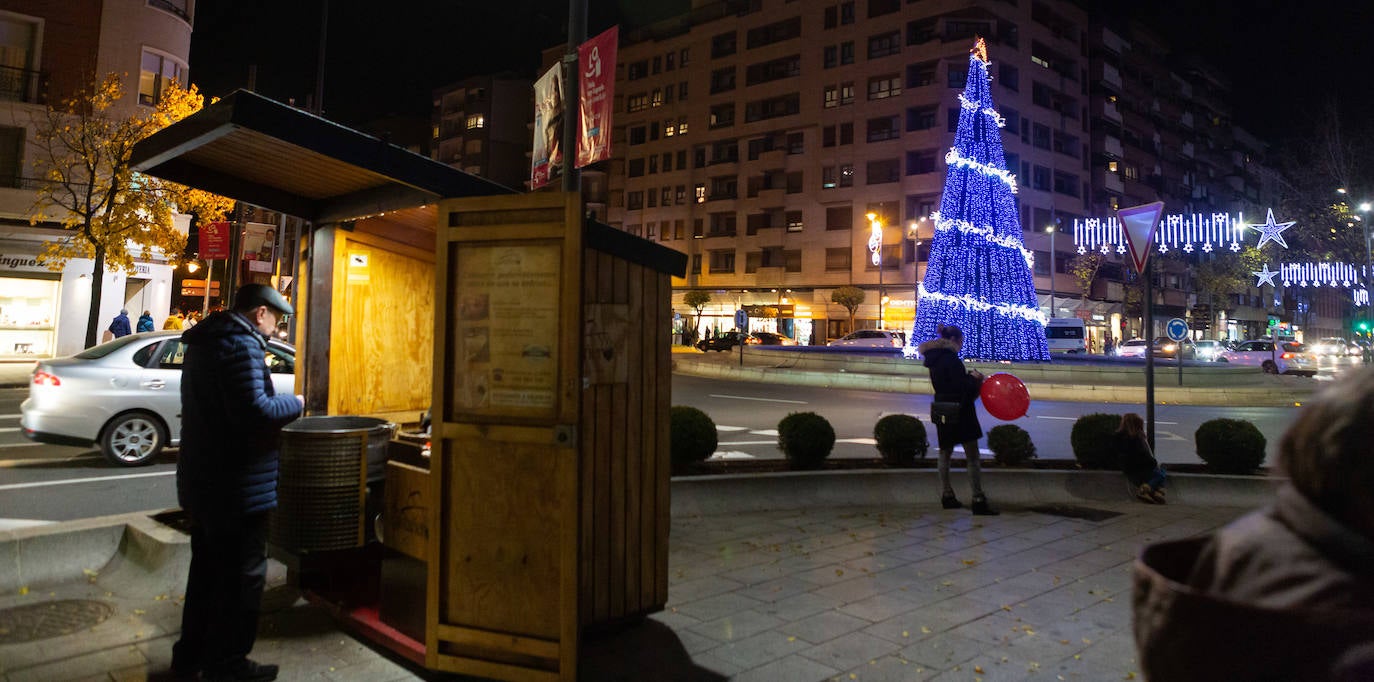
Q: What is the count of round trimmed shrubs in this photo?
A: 6